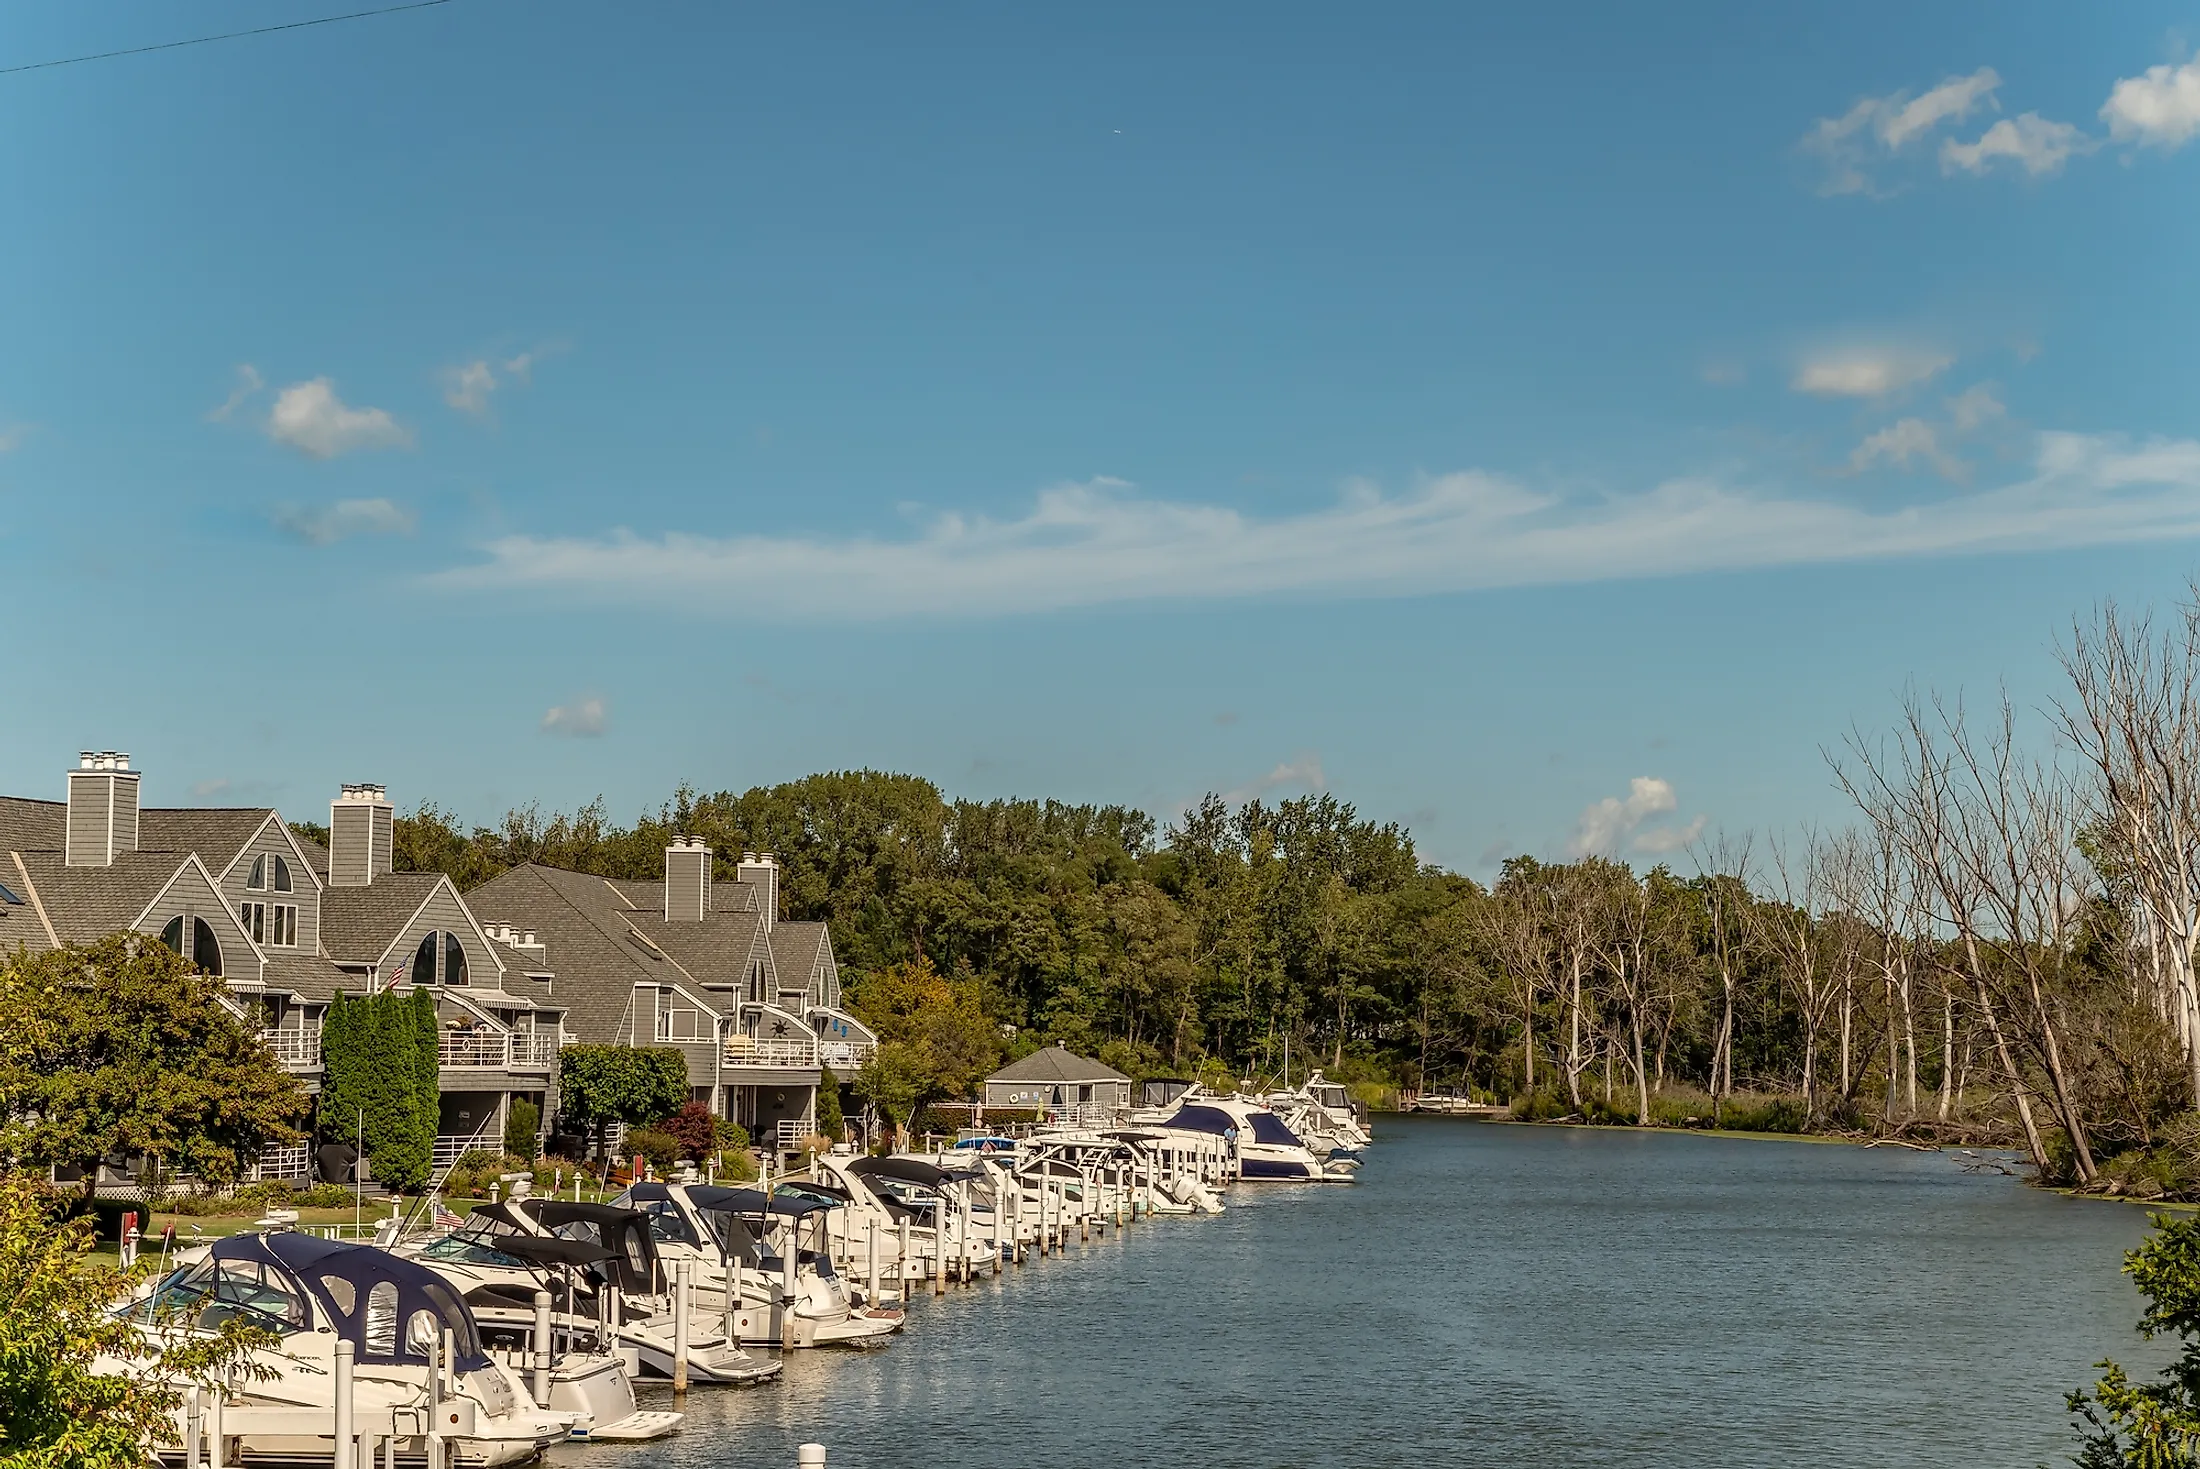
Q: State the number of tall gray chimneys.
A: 4